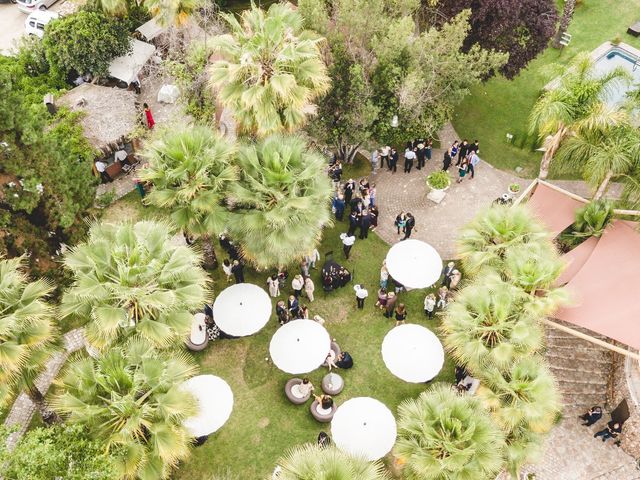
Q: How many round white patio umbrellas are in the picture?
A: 6